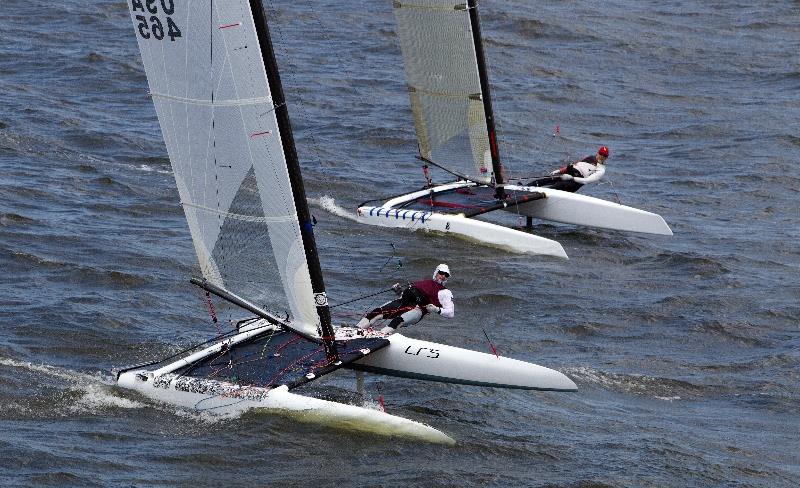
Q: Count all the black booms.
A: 2